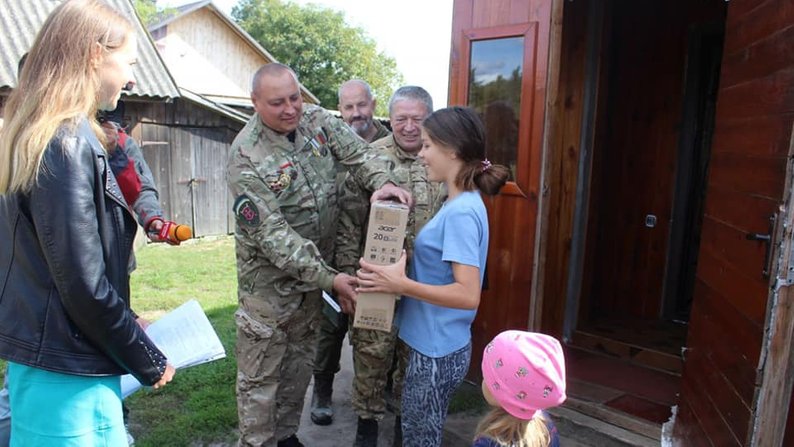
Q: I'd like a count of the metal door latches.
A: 1